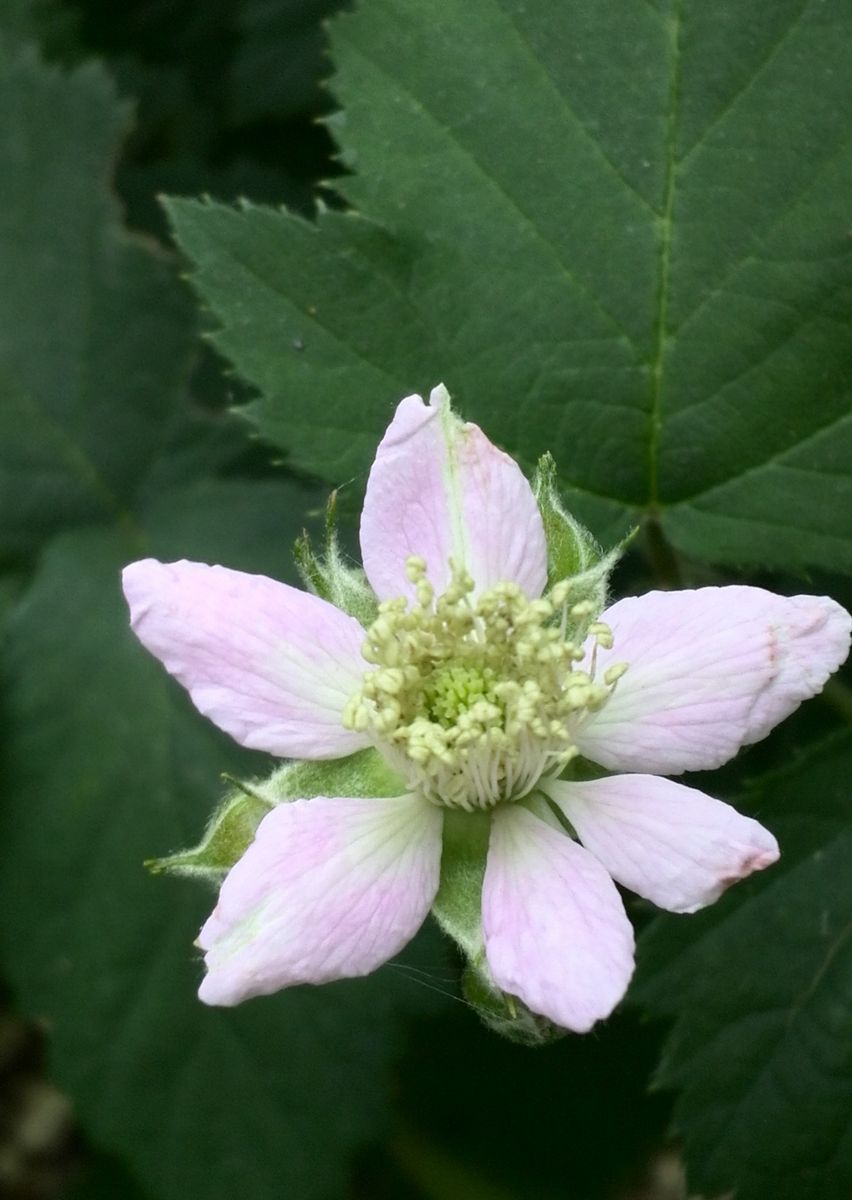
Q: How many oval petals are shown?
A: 6